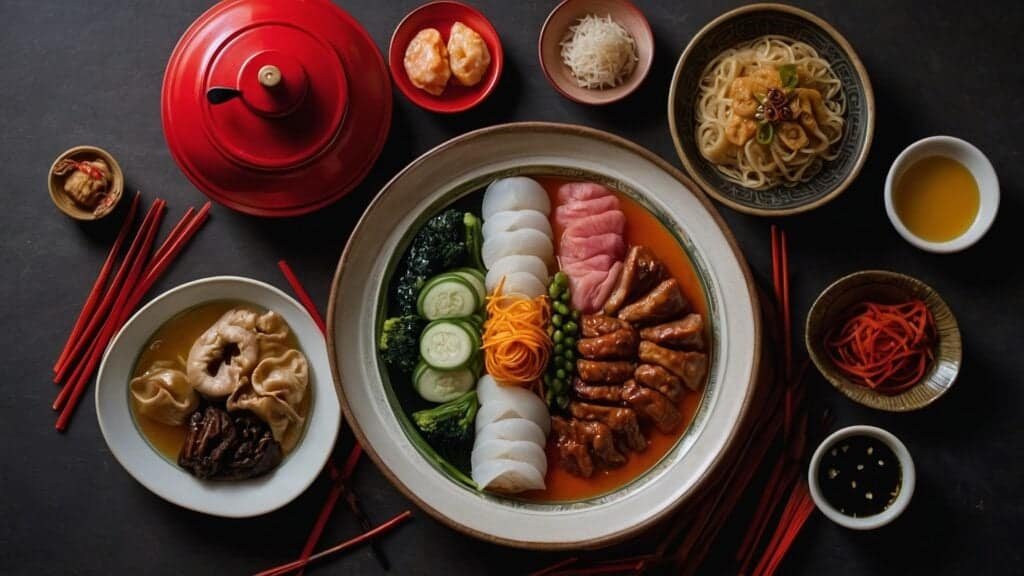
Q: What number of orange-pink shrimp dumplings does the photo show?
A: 2